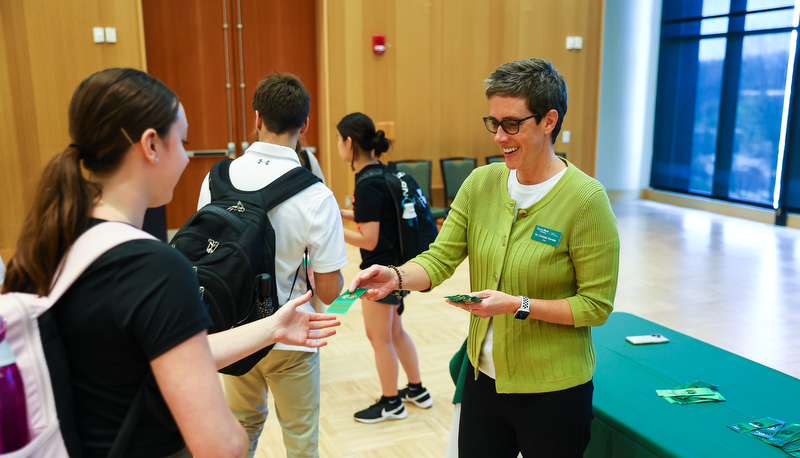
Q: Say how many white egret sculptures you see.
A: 0